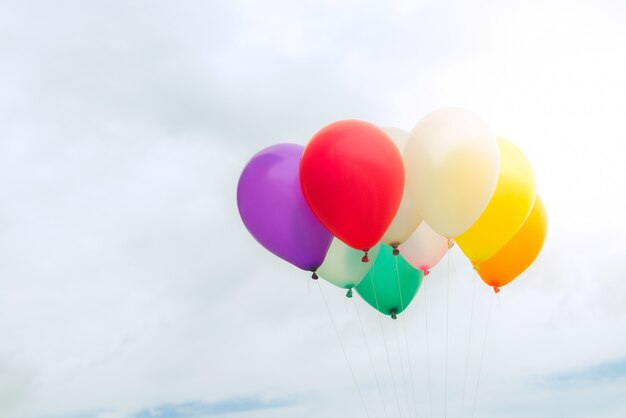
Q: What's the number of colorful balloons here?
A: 9